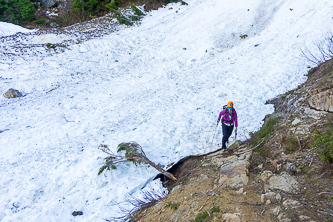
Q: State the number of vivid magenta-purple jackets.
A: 1